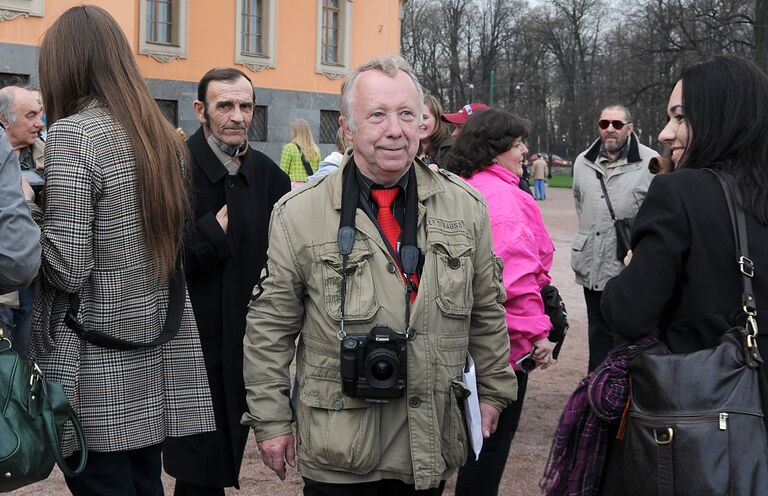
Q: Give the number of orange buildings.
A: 1